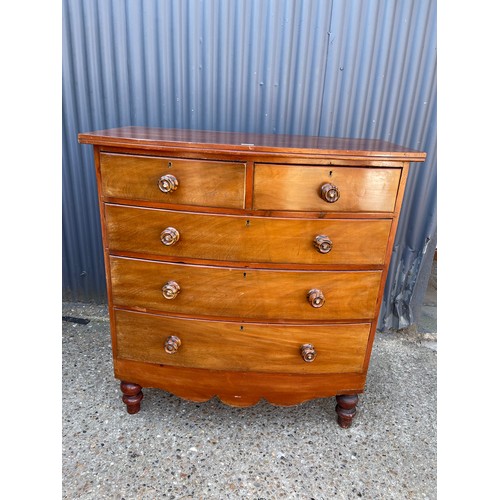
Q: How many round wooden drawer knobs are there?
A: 8